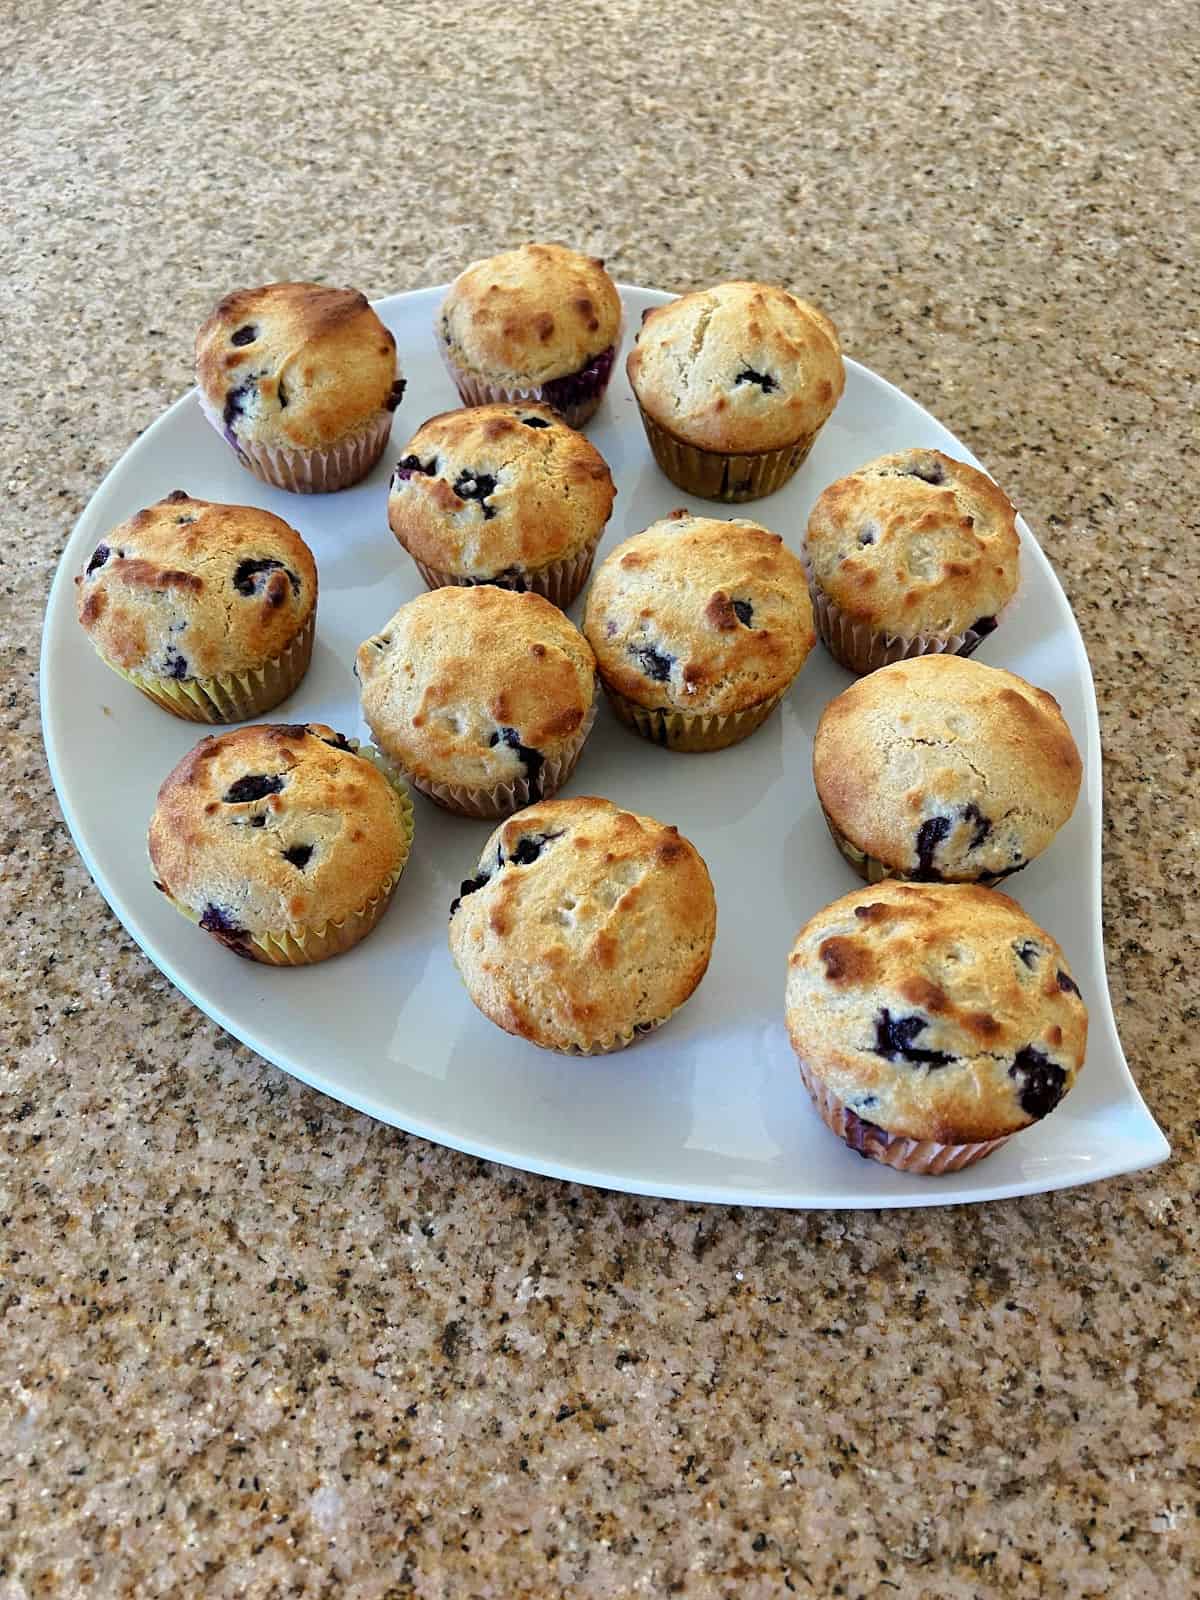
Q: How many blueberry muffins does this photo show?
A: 12